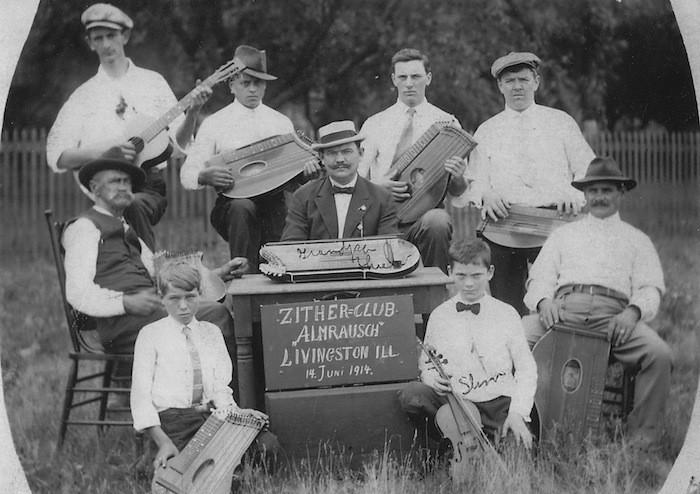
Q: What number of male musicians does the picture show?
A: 9